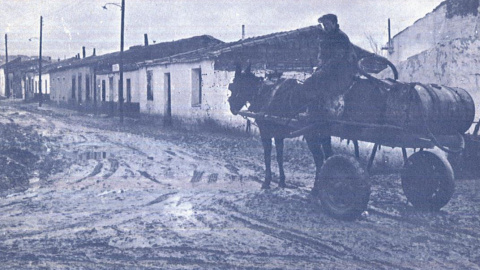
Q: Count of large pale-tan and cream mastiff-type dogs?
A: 0